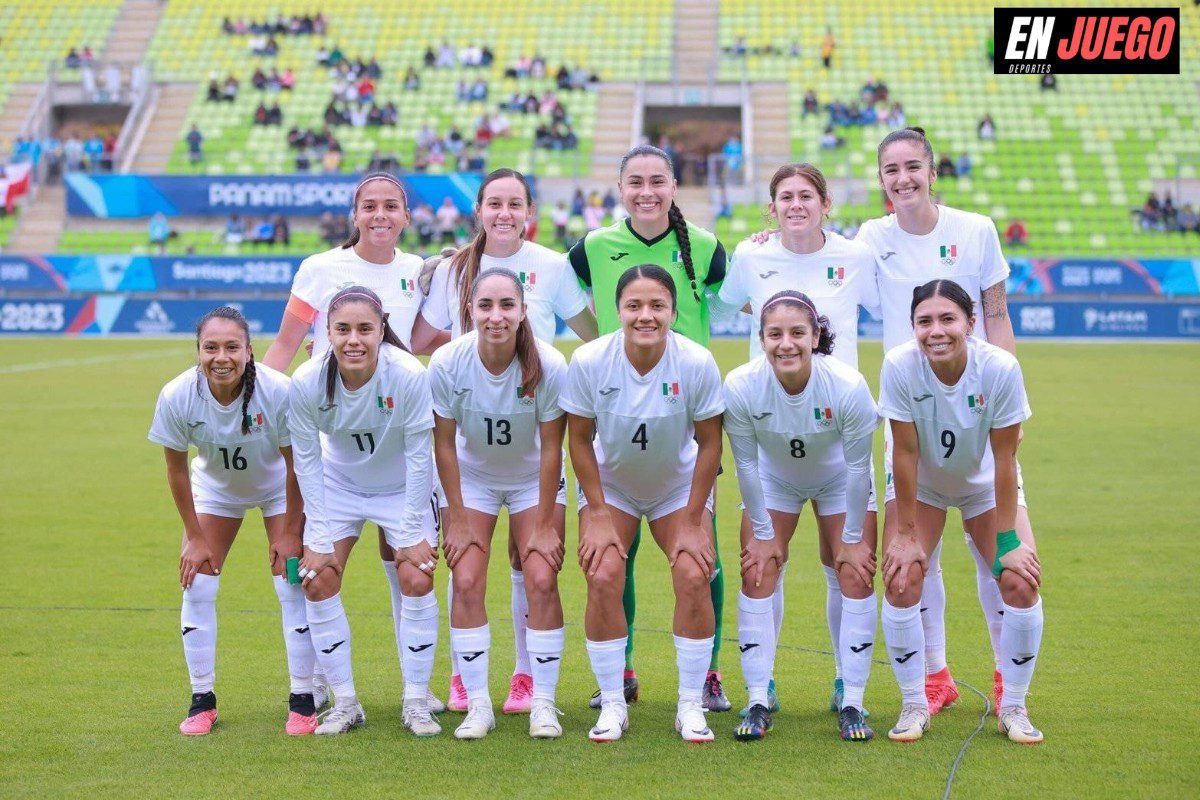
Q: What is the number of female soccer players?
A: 11